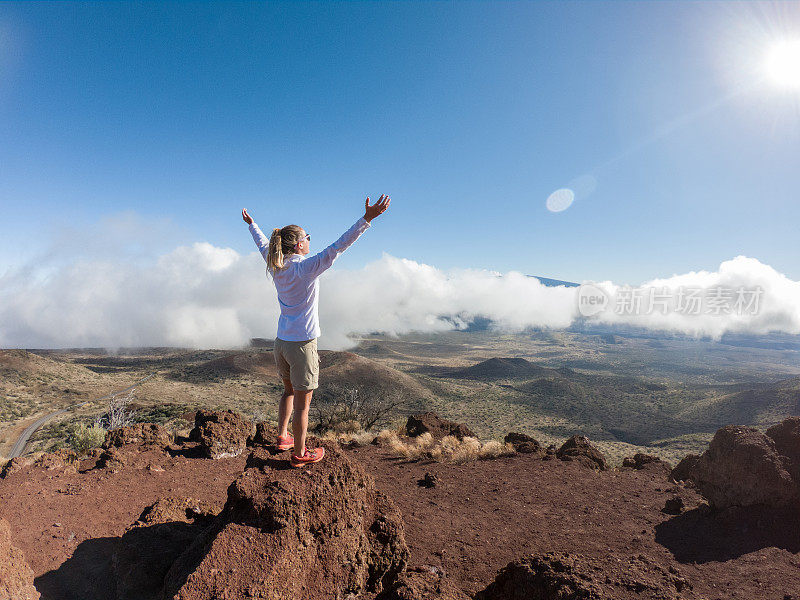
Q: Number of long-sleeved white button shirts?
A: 1